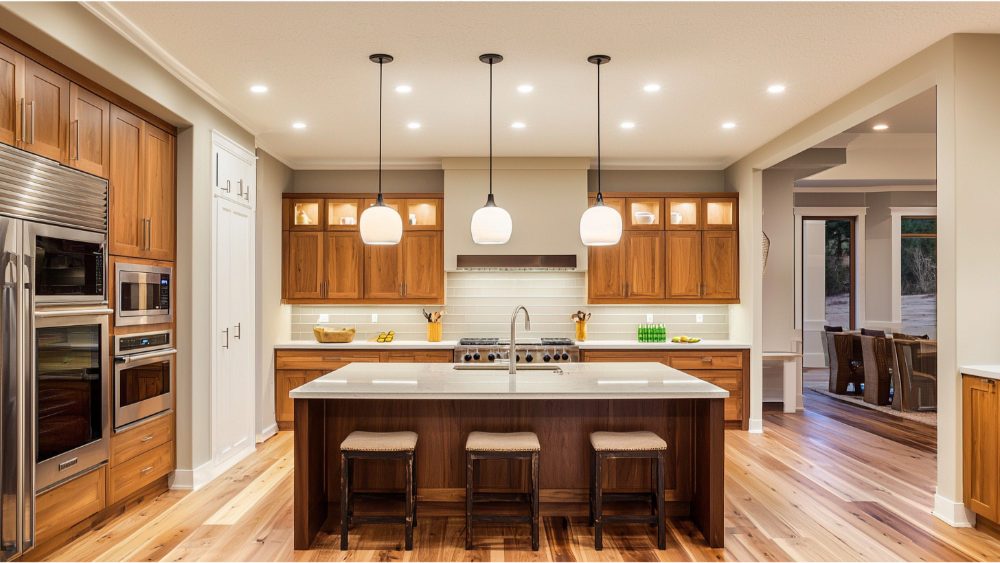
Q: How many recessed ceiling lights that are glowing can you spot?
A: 11